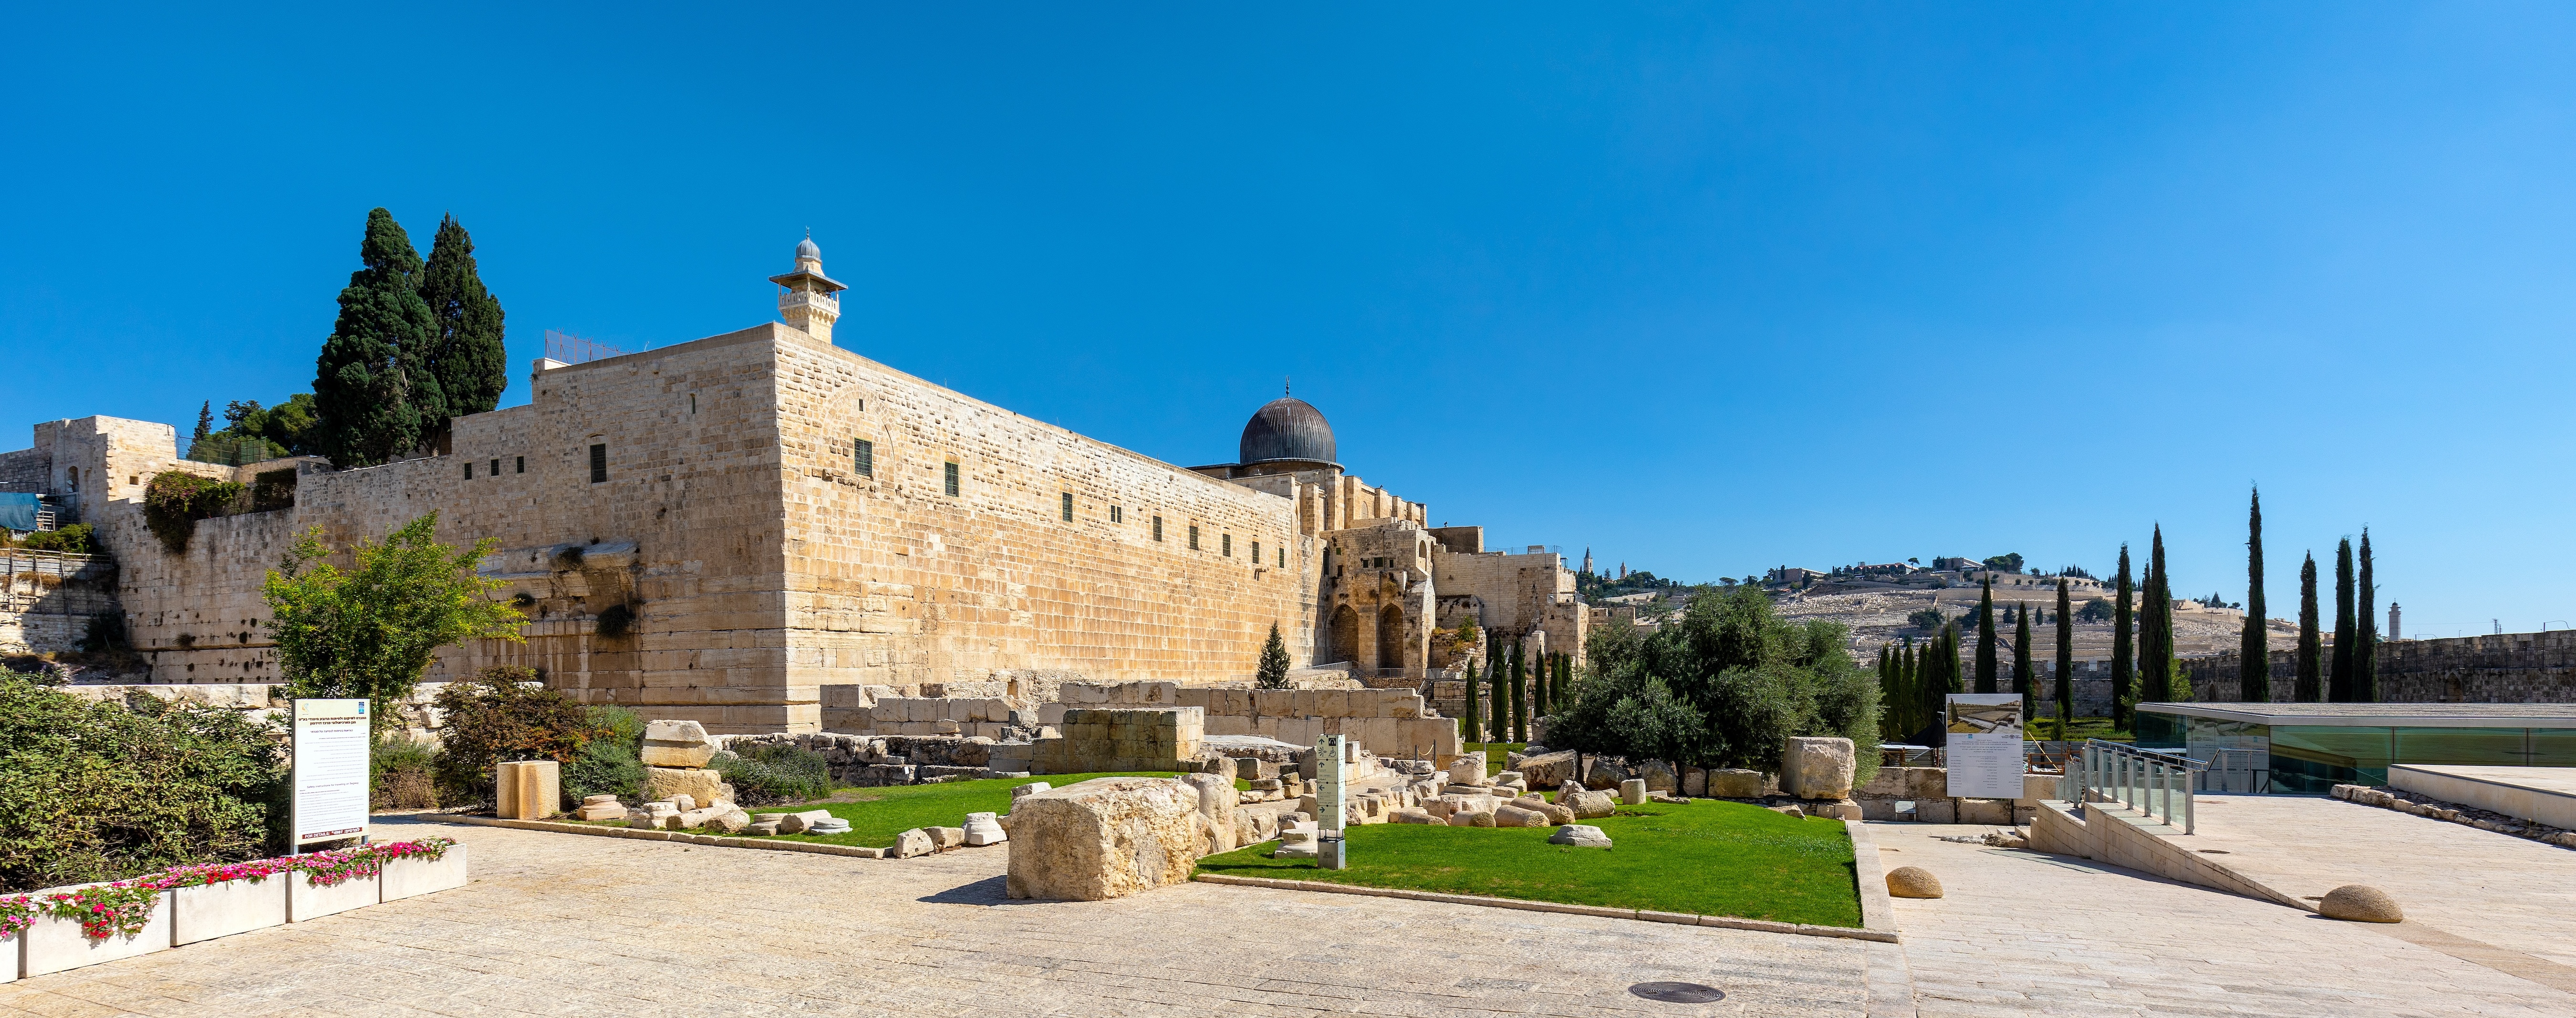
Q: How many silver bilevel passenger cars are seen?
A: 0